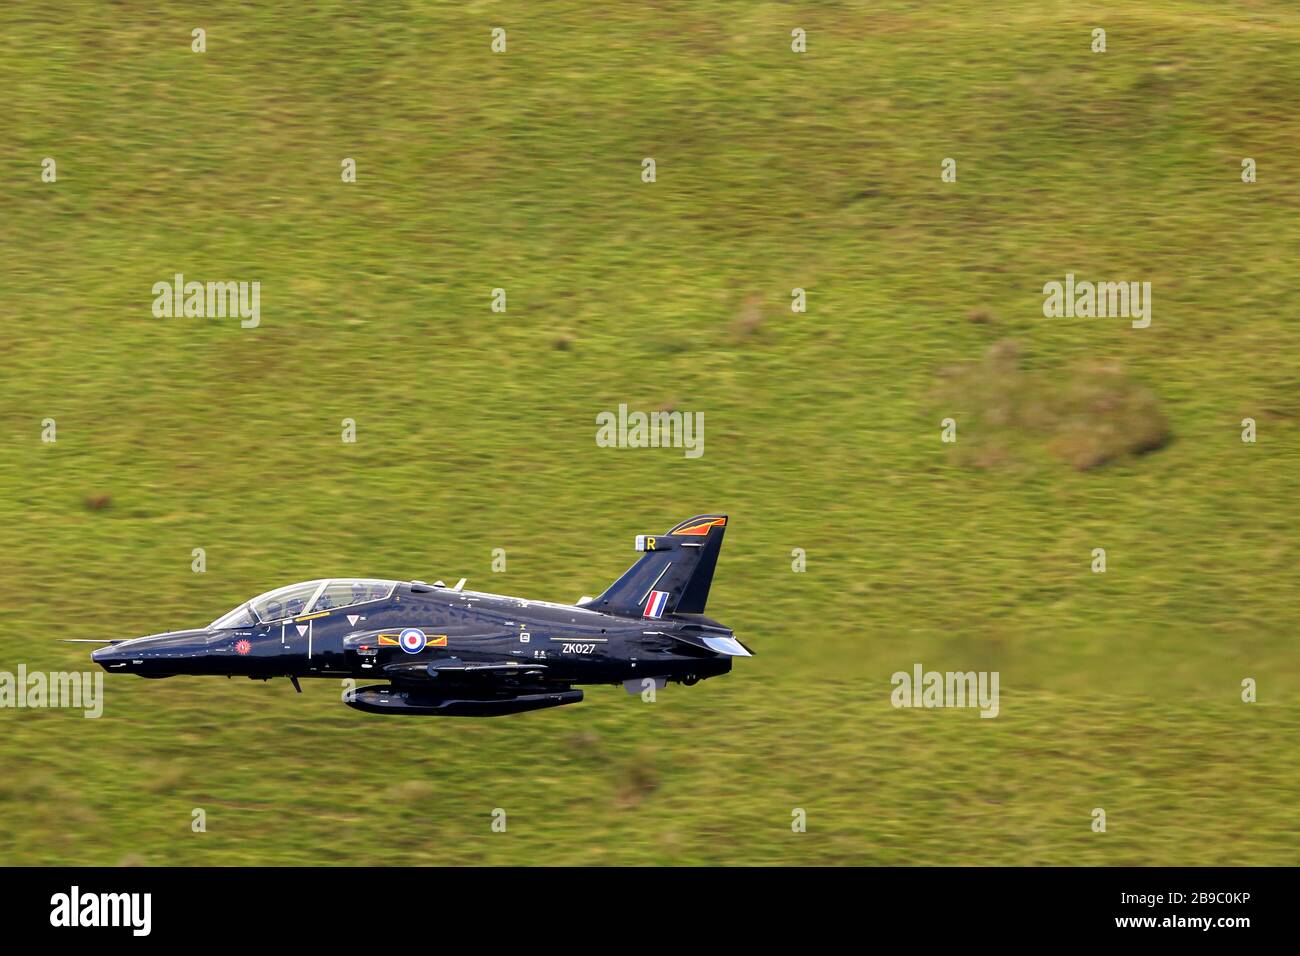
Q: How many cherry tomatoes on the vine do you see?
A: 0